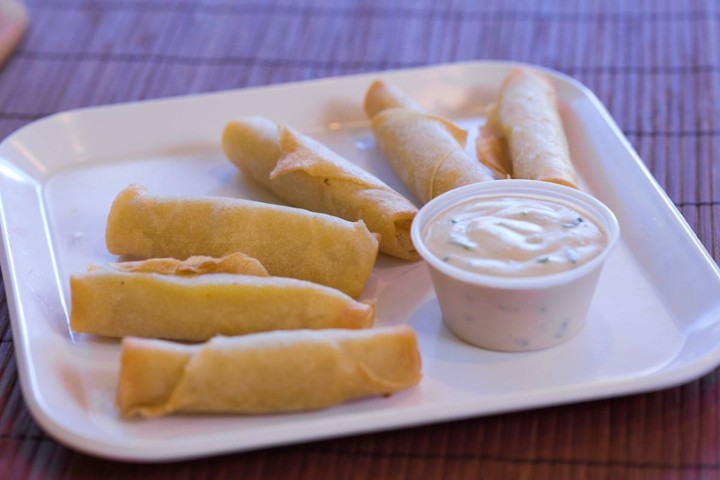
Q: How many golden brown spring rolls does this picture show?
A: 6